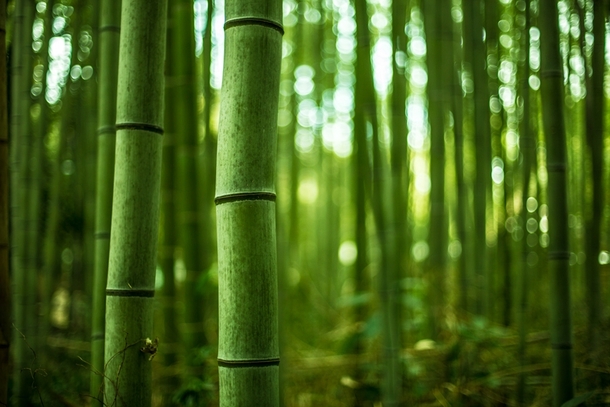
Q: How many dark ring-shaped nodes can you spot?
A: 5